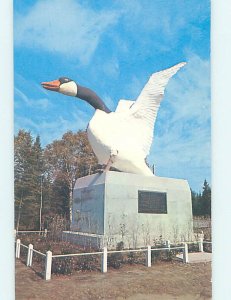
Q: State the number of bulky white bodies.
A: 1